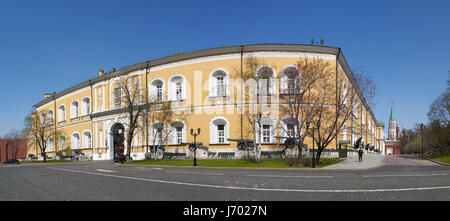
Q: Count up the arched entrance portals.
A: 1